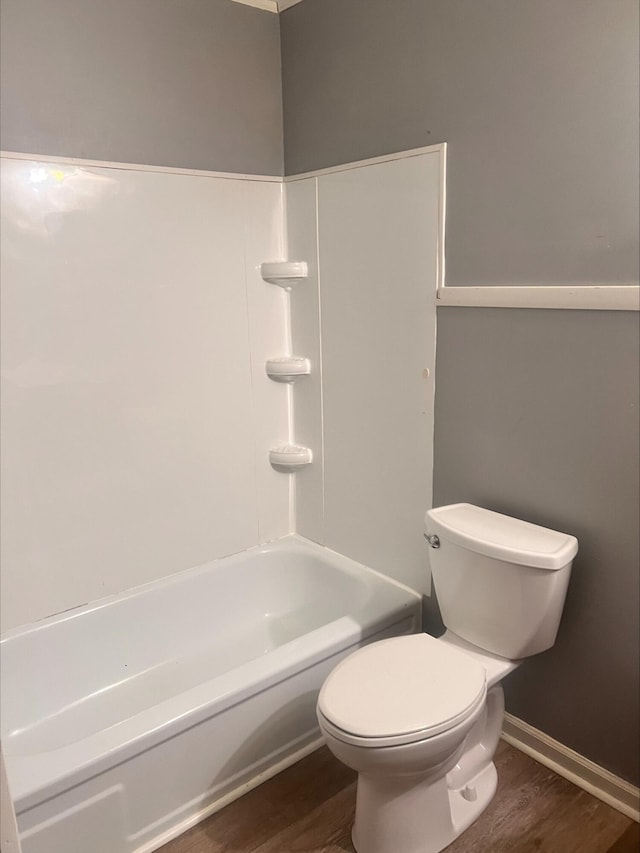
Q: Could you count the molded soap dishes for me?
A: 3